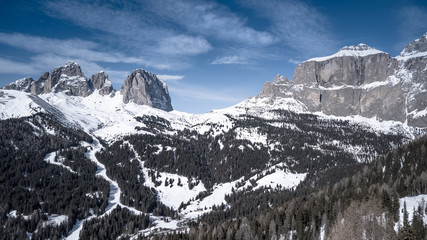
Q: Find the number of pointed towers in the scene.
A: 0